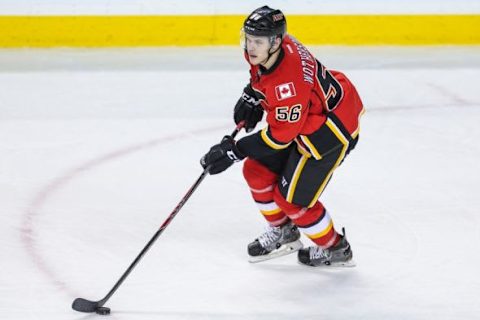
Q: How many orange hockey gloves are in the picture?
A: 0